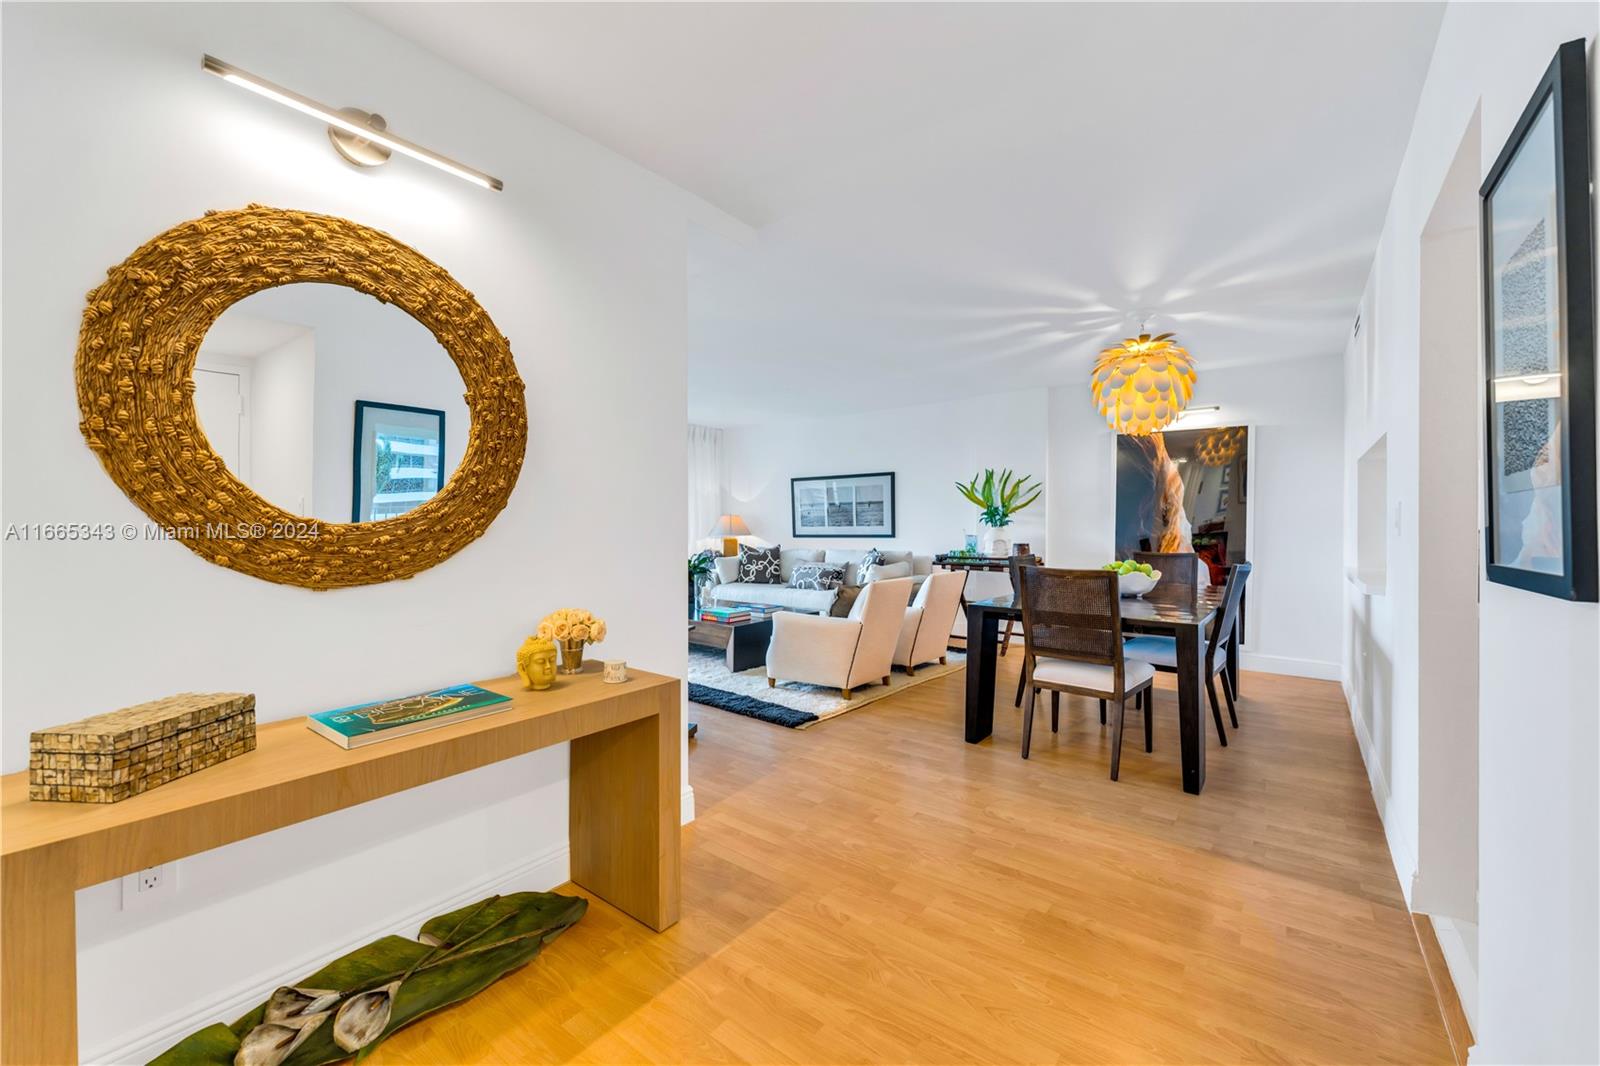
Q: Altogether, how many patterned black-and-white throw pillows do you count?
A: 3